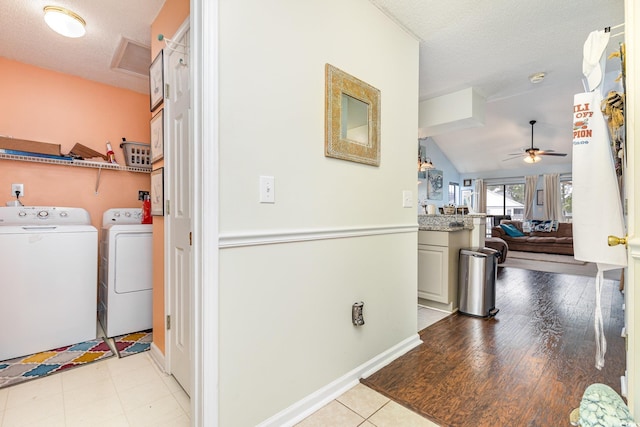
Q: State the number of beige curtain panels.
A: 3